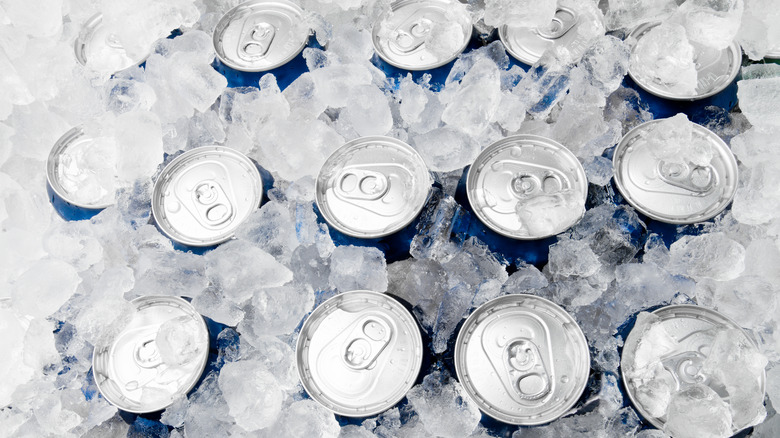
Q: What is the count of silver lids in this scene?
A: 14